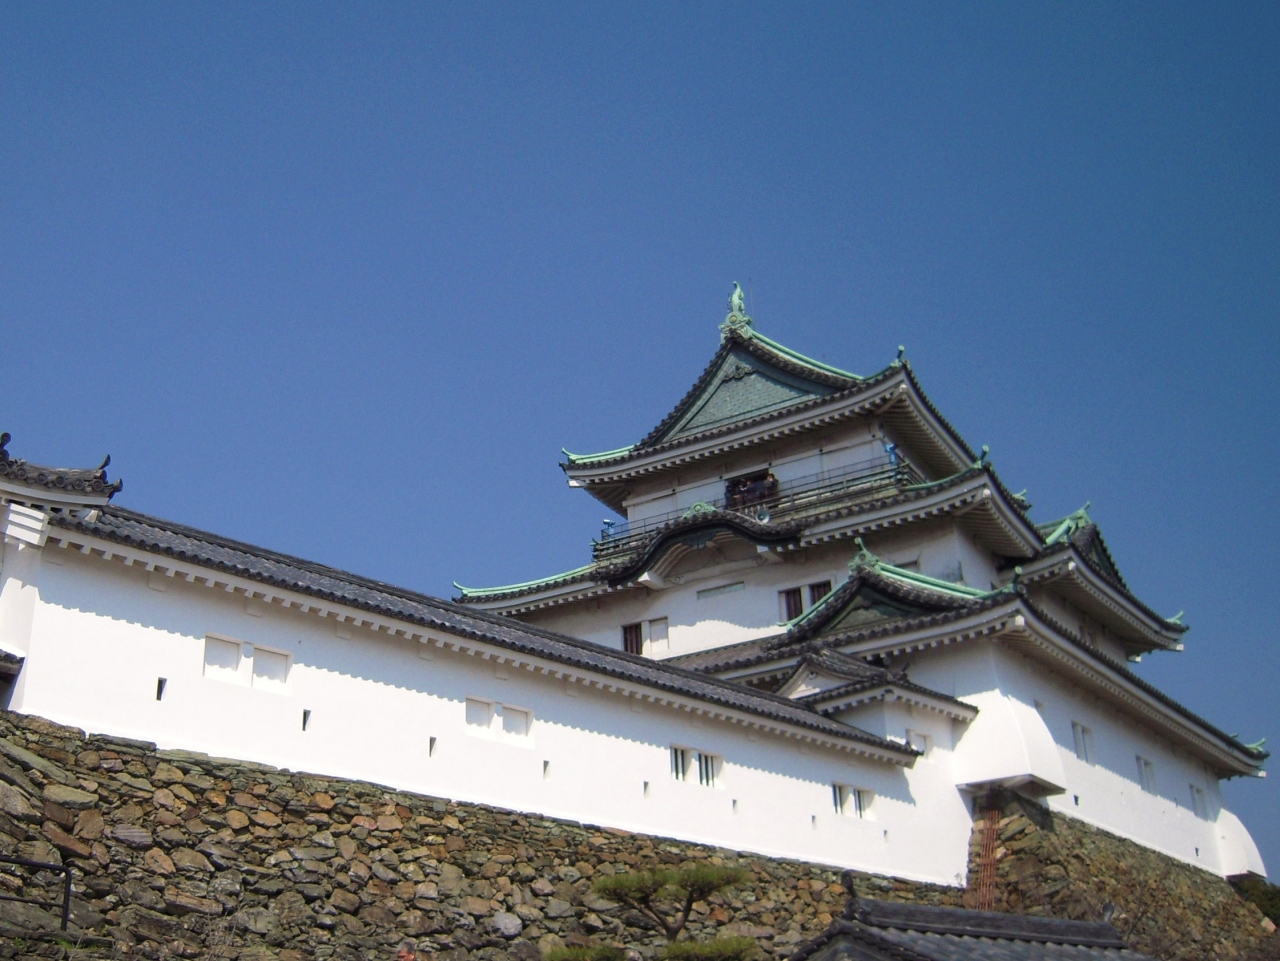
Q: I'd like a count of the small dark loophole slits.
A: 10